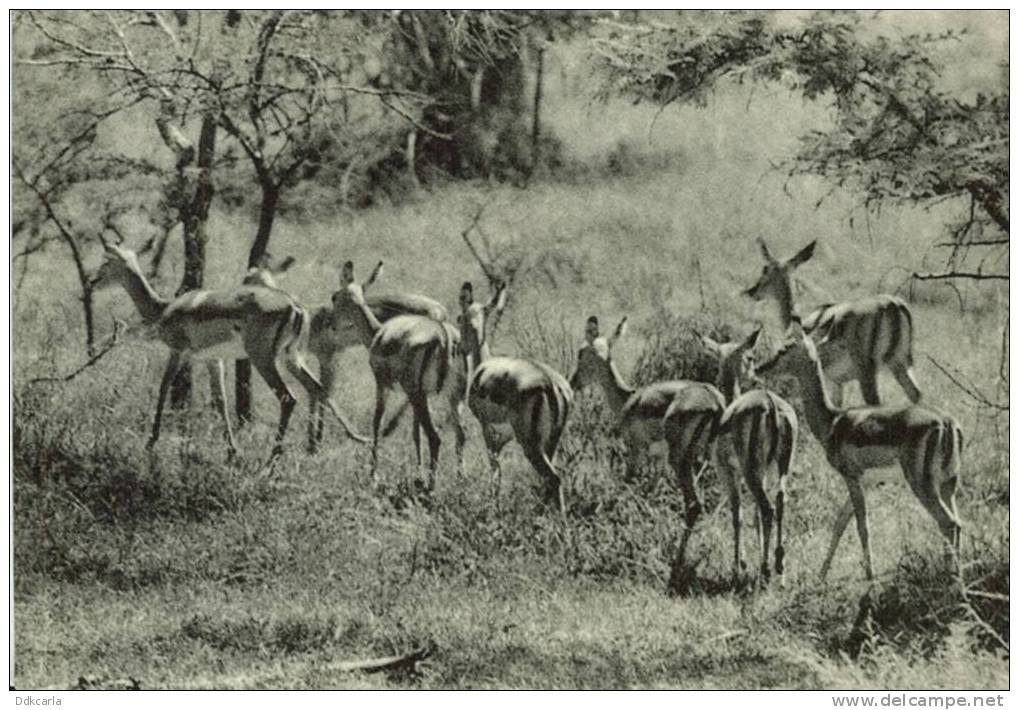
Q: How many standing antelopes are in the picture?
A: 8